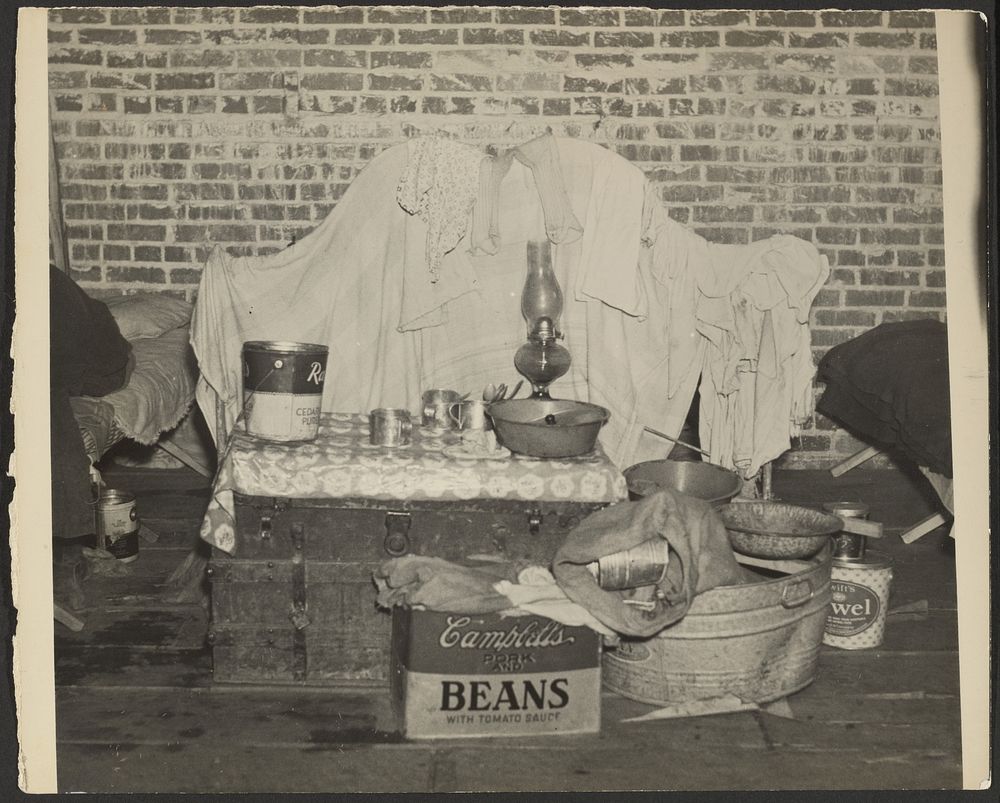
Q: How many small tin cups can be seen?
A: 3